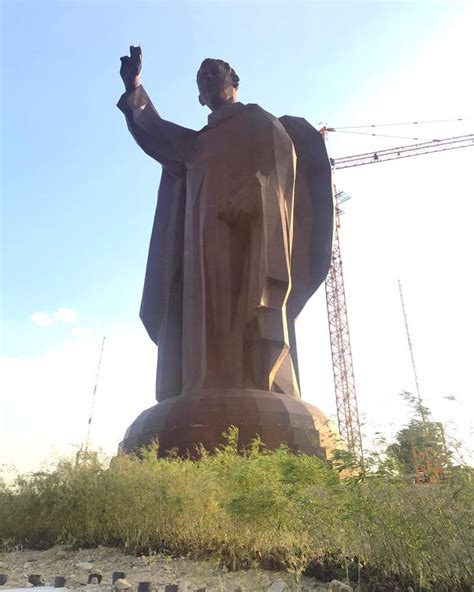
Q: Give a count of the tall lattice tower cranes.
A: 1